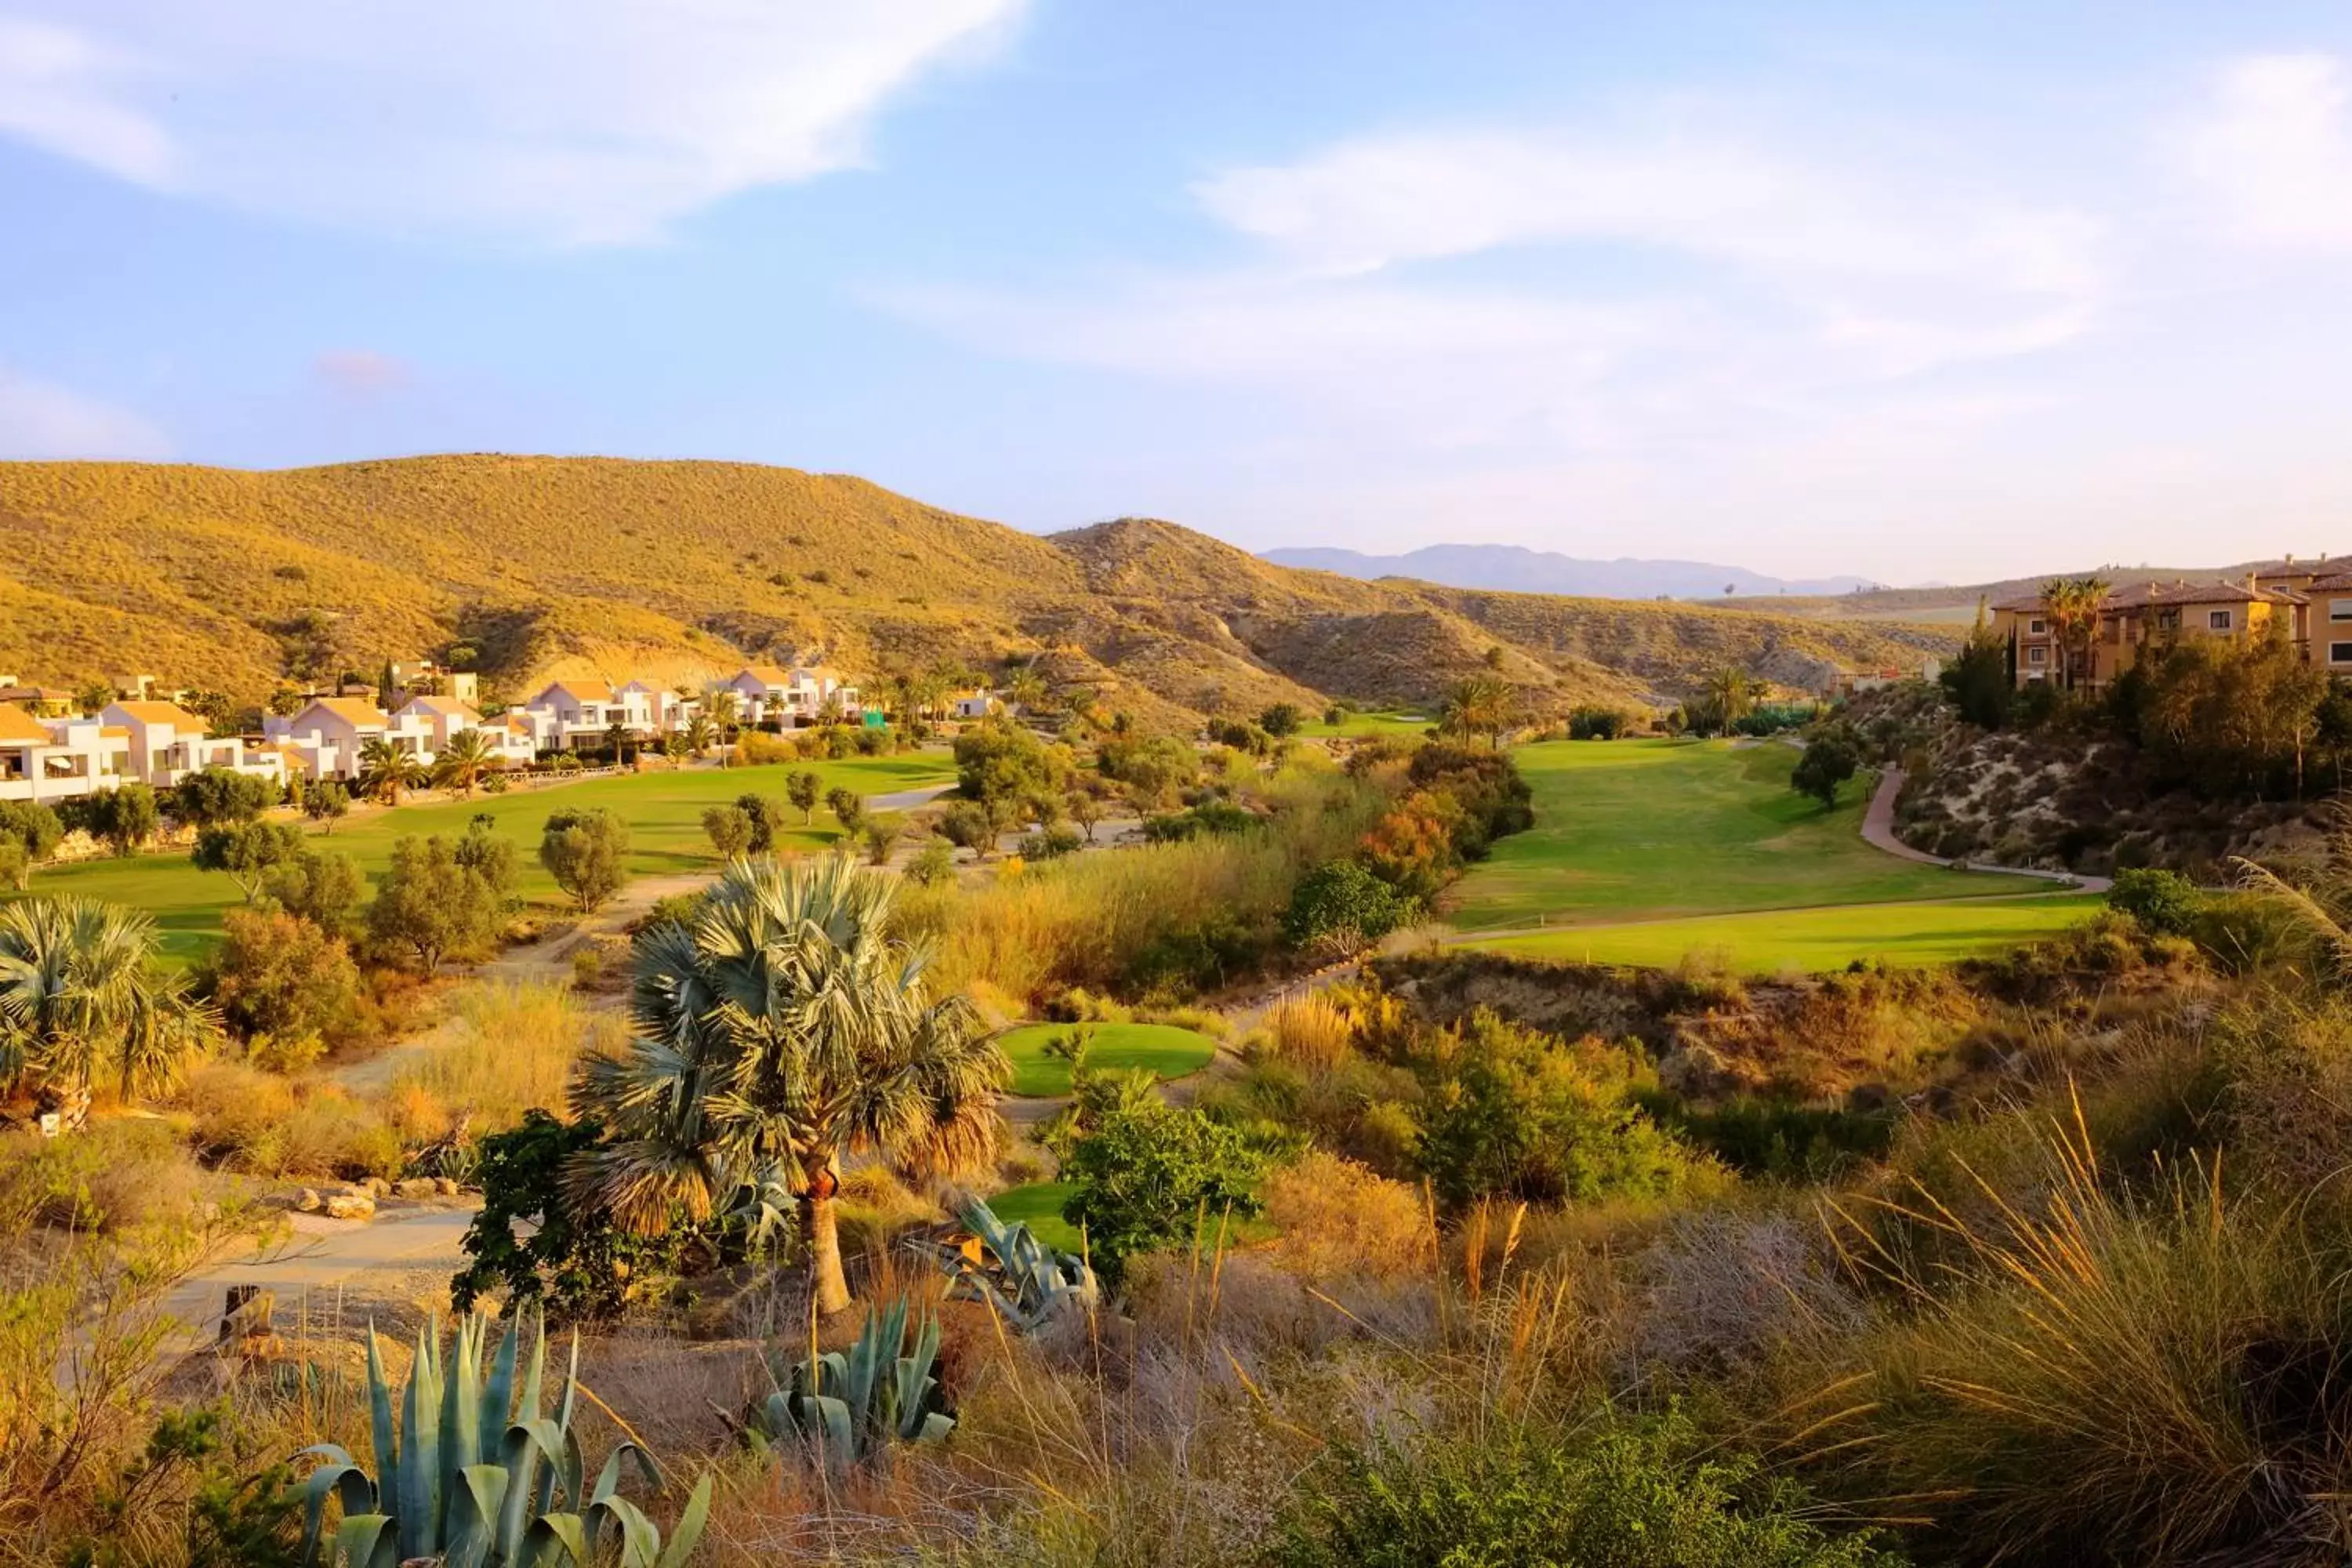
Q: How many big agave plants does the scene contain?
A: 3